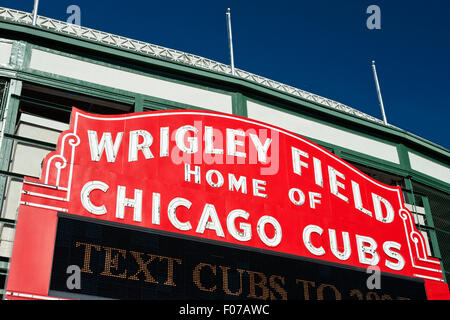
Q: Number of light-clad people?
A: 0